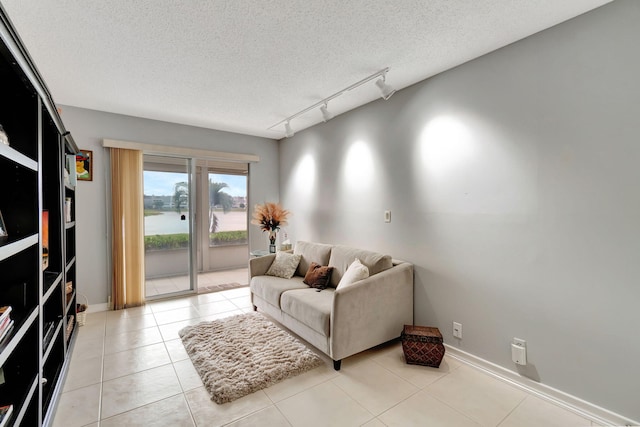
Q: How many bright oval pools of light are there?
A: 3